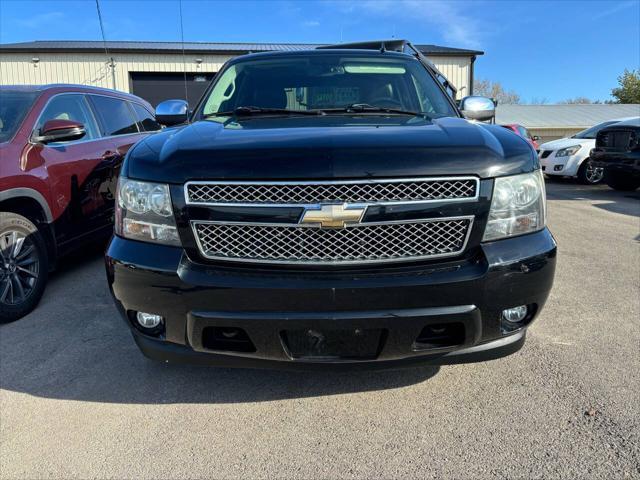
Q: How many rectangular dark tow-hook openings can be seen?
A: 2